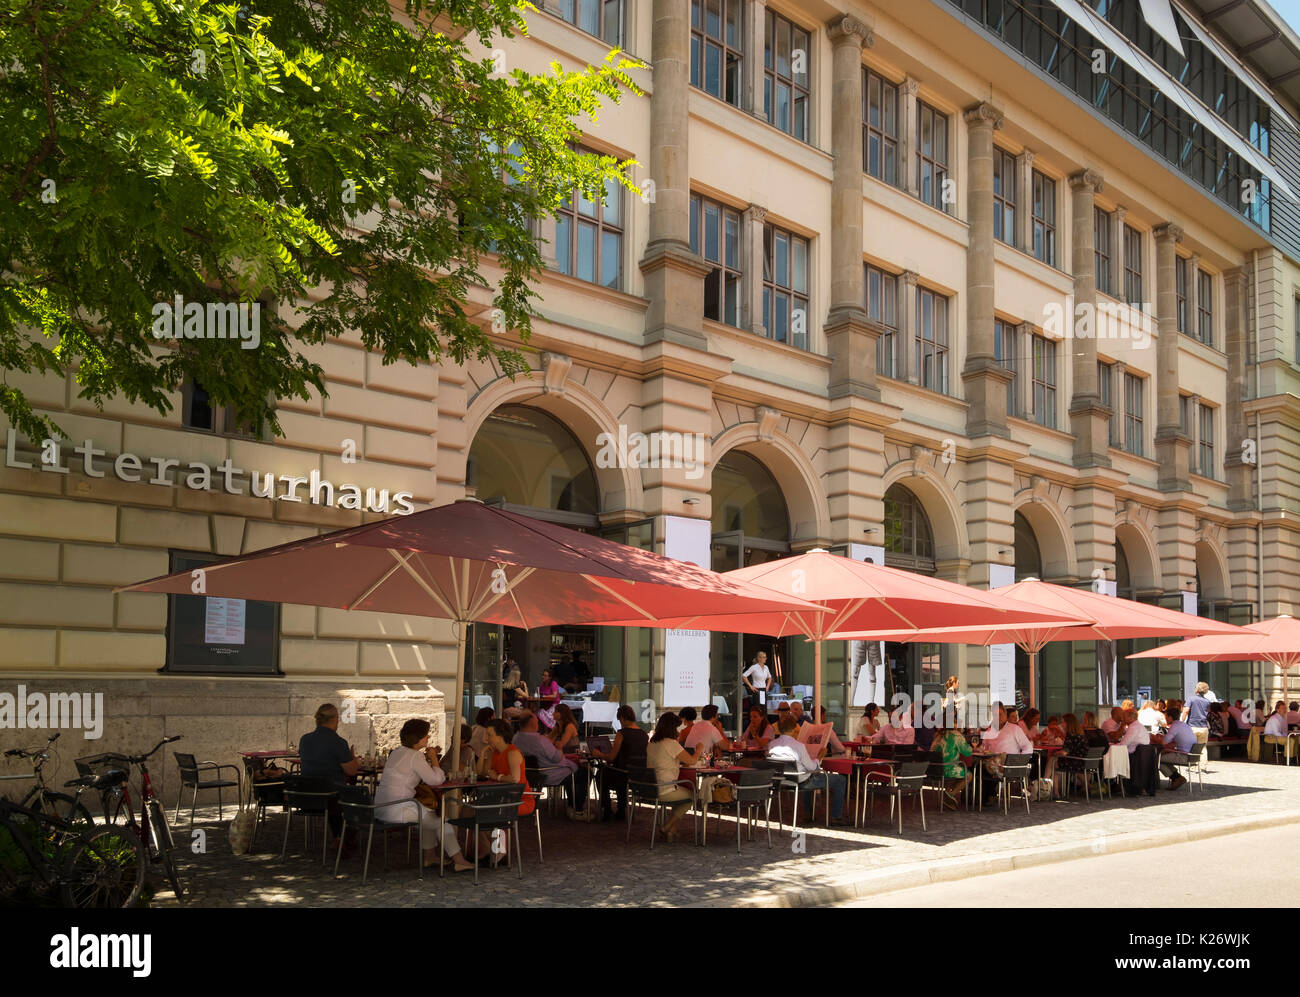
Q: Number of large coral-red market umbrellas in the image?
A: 4